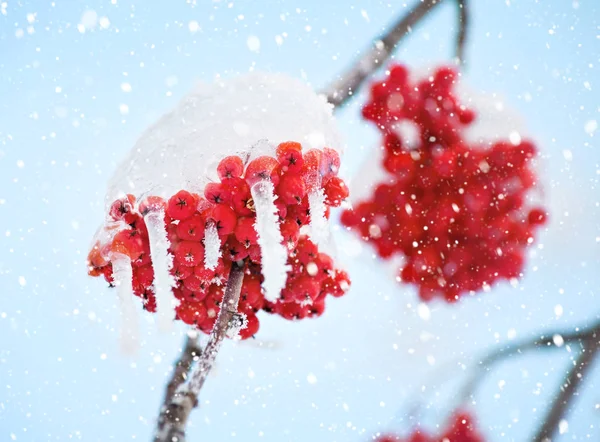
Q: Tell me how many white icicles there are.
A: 5